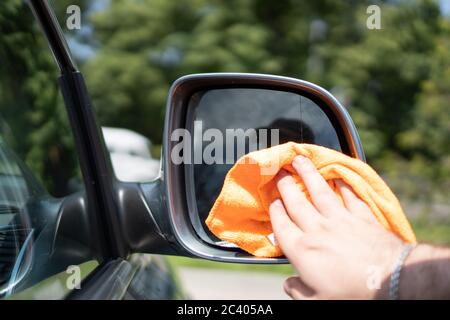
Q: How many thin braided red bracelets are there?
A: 0